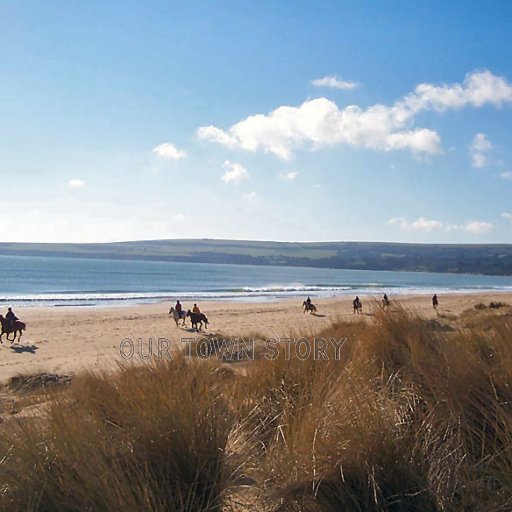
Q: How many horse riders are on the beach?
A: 7